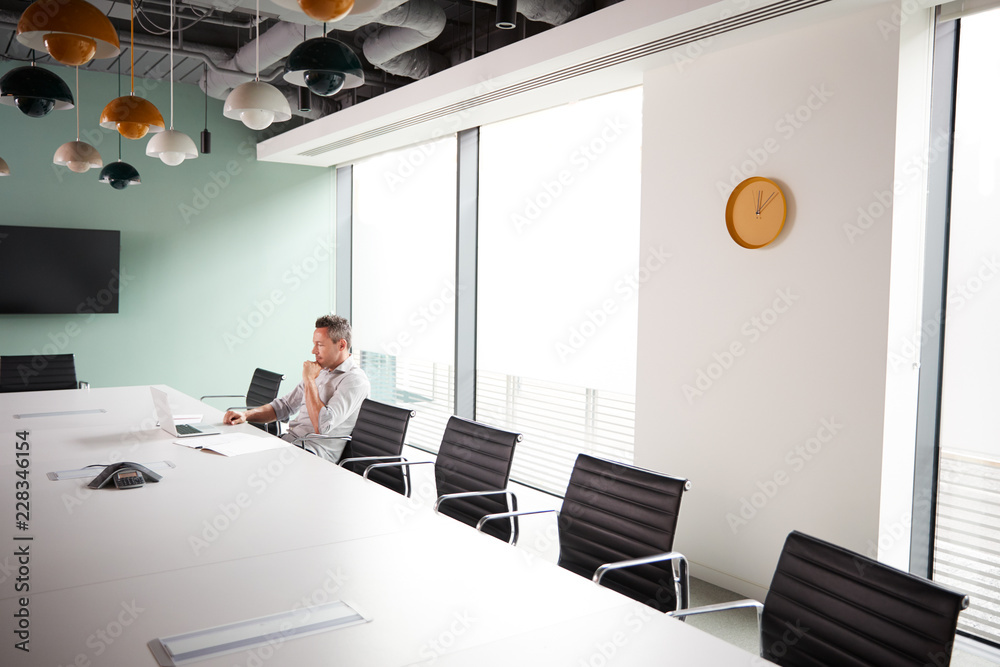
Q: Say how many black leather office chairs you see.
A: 6